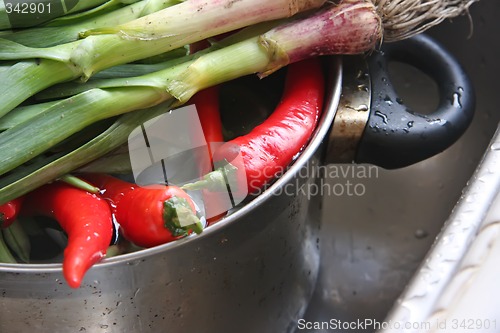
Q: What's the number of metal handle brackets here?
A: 1